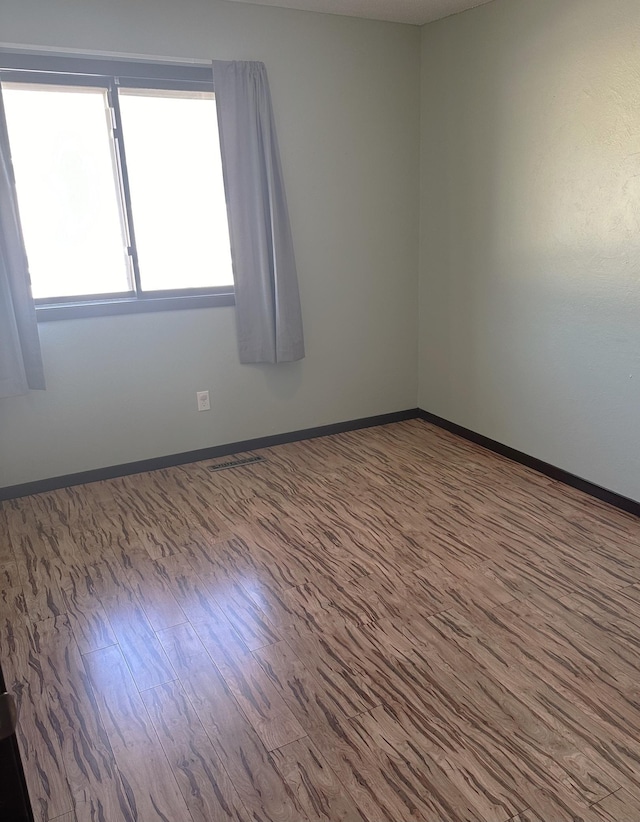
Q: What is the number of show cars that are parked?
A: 0